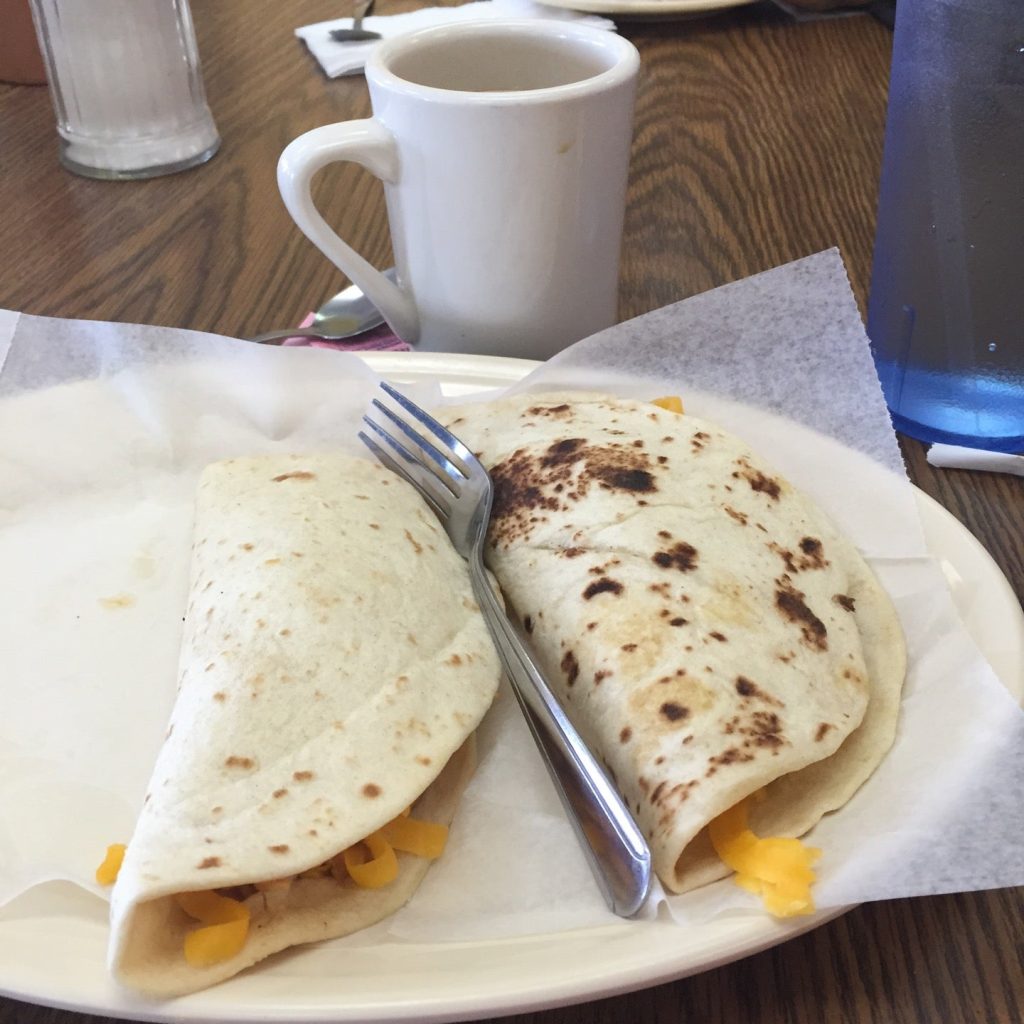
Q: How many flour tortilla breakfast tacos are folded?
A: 2